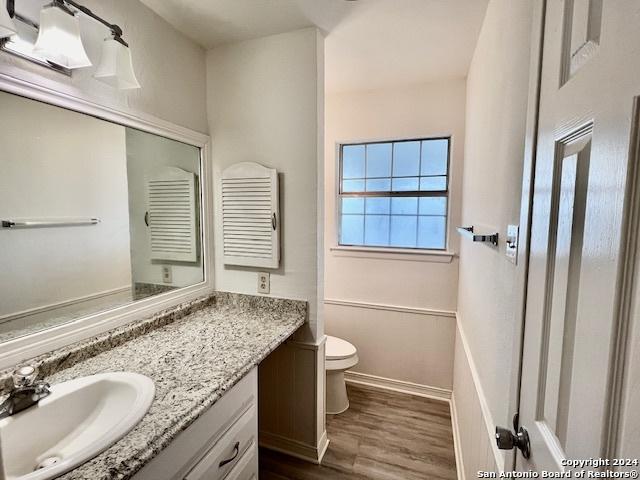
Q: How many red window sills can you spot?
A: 0